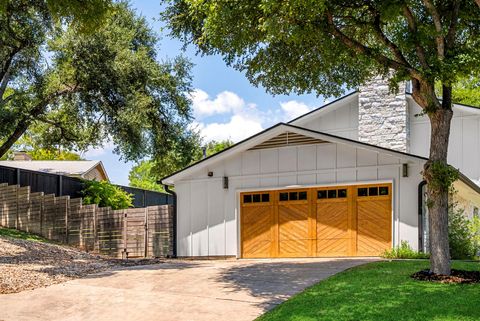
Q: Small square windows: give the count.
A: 12